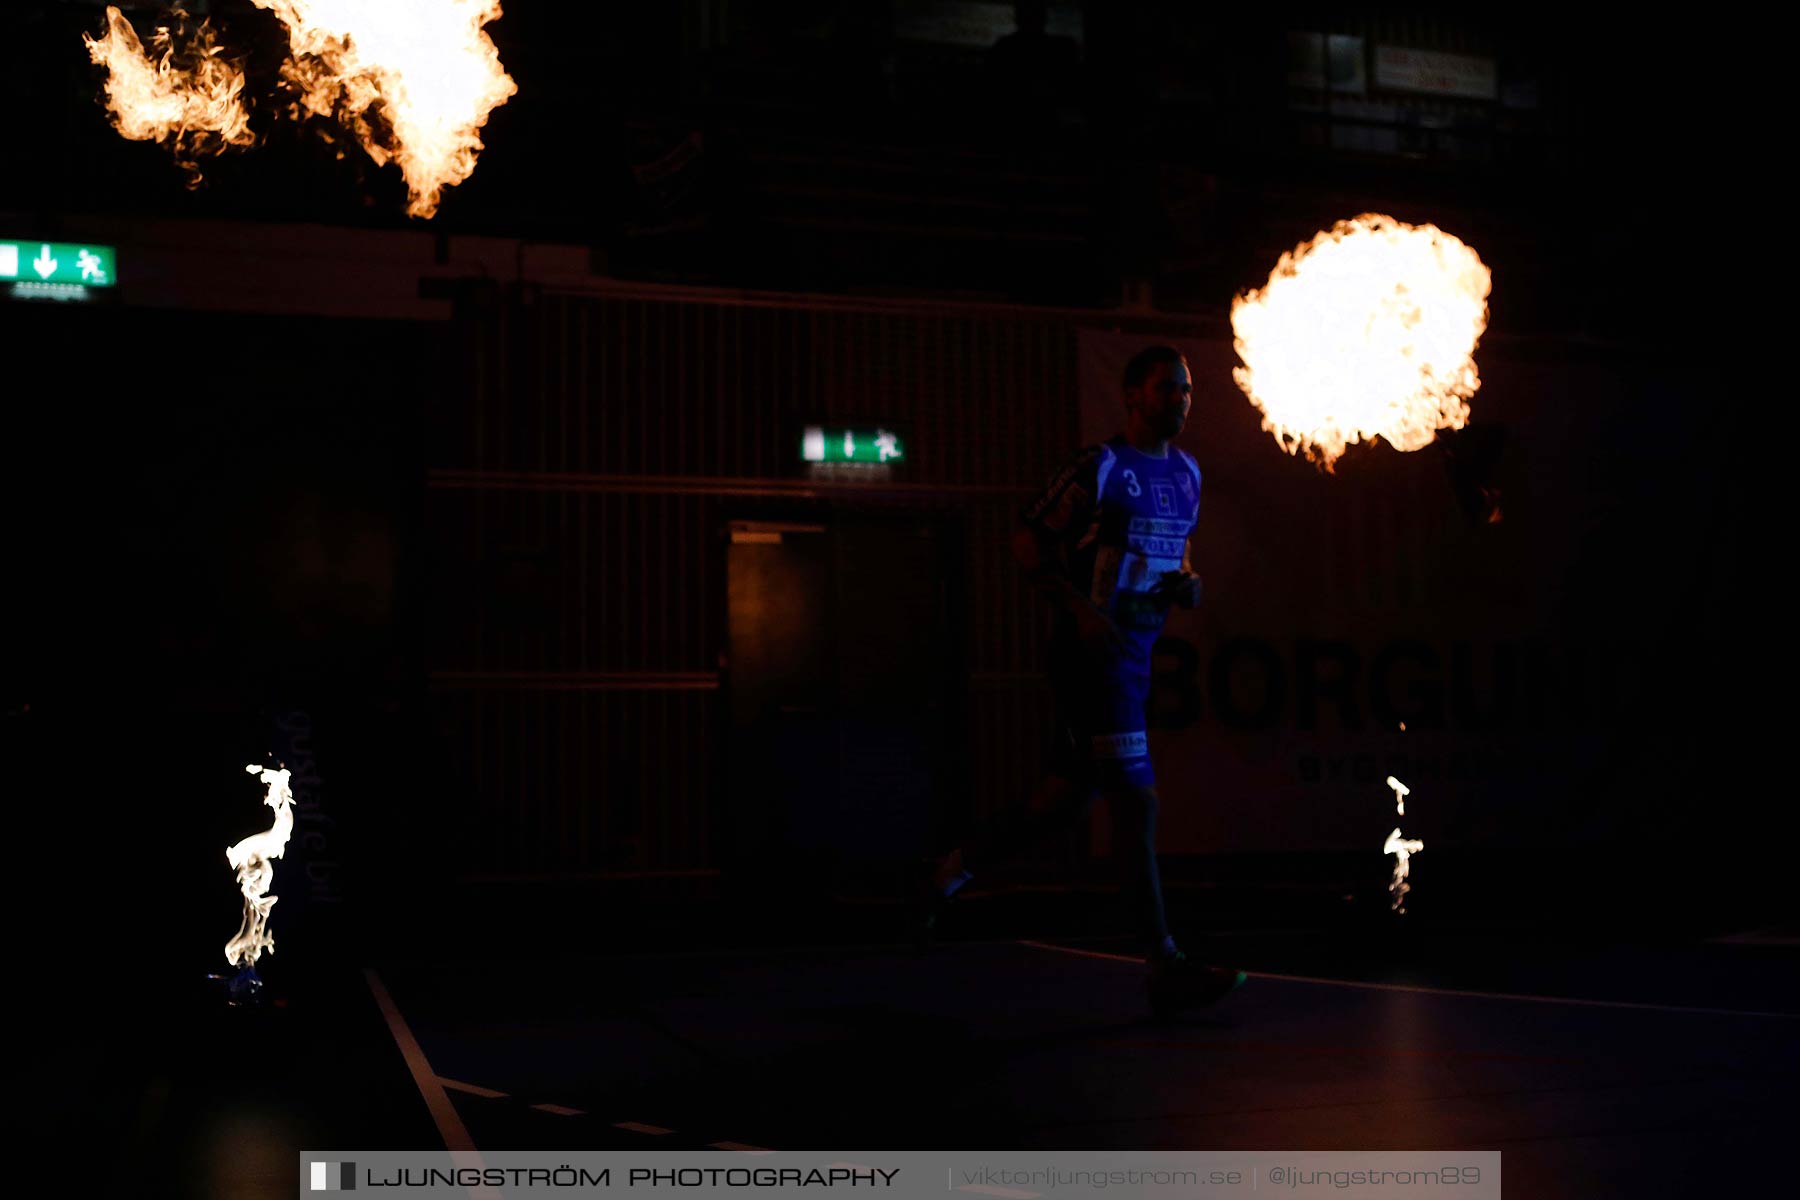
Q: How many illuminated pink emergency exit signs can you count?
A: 0